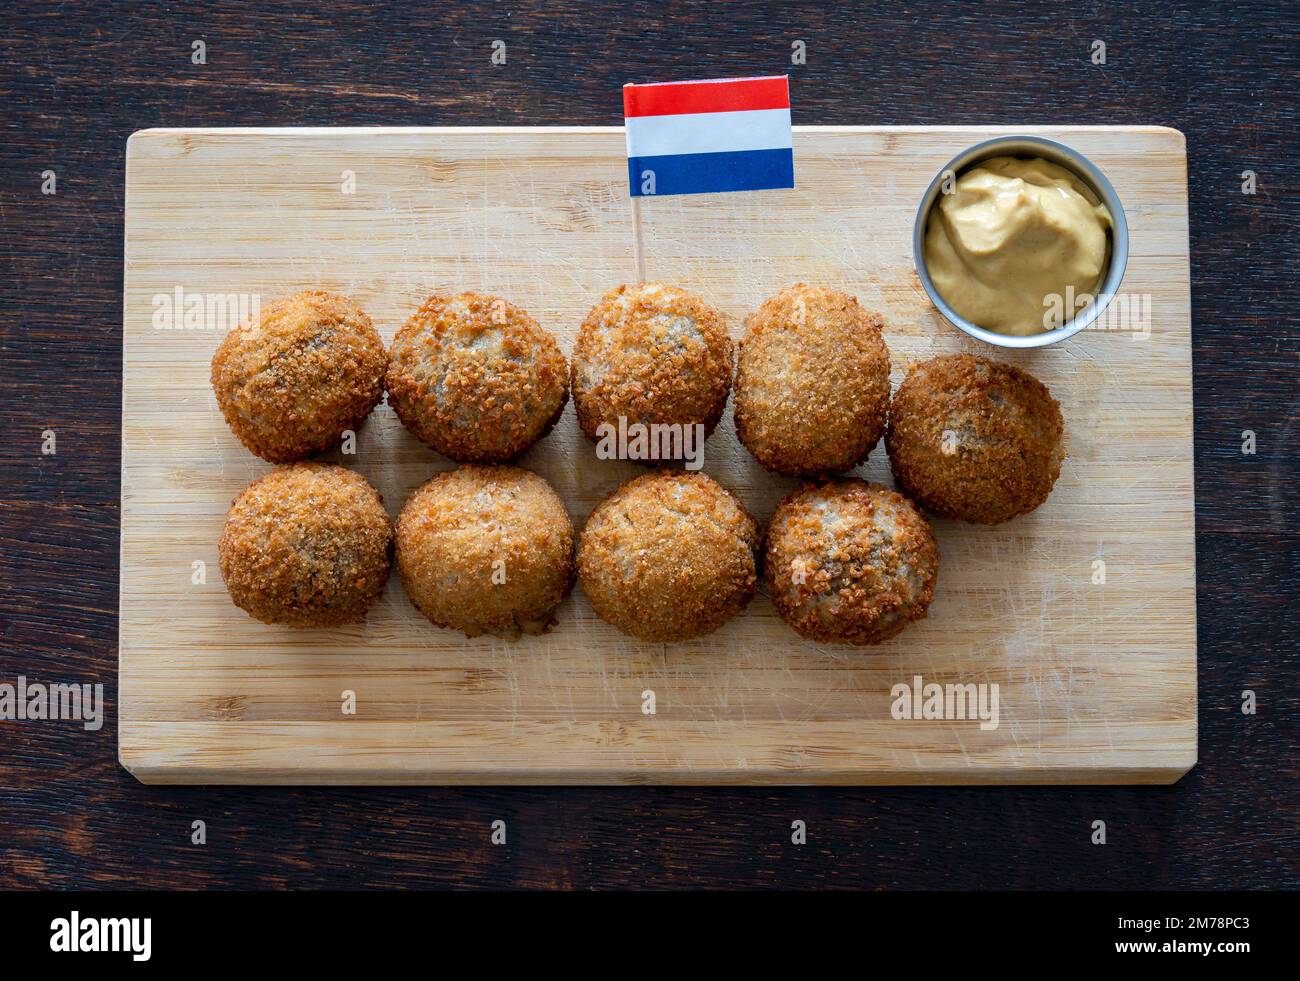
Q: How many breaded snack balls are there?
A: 9